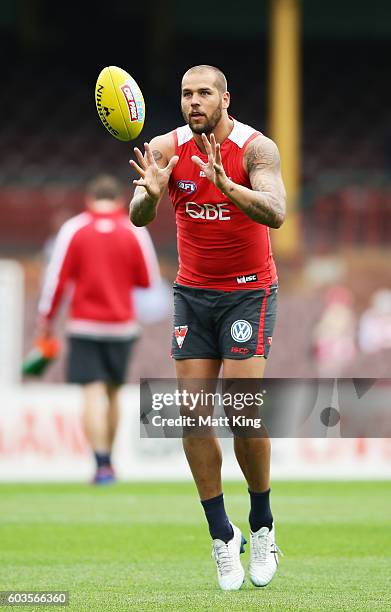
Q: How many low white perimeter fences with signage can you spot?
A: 1